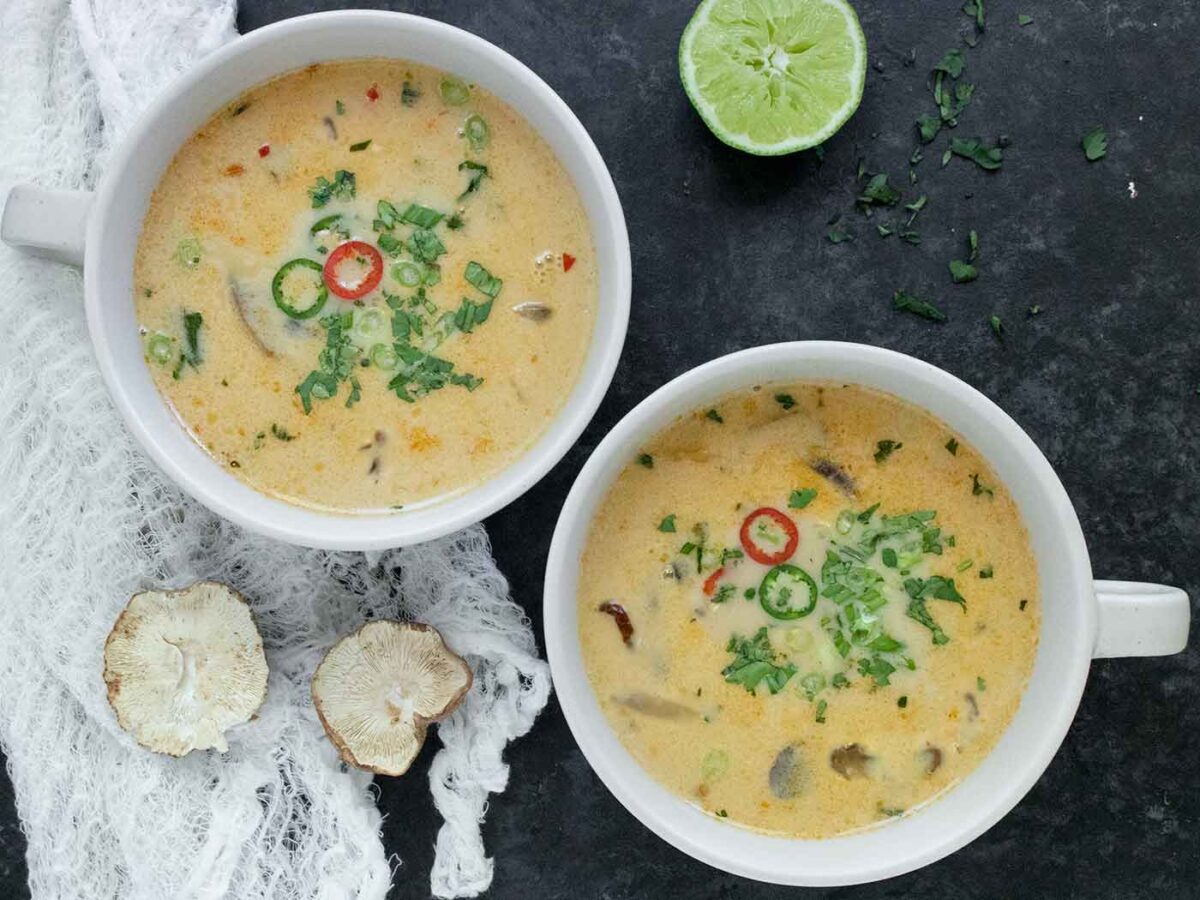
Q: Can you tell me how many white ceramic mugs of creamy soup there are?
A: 2